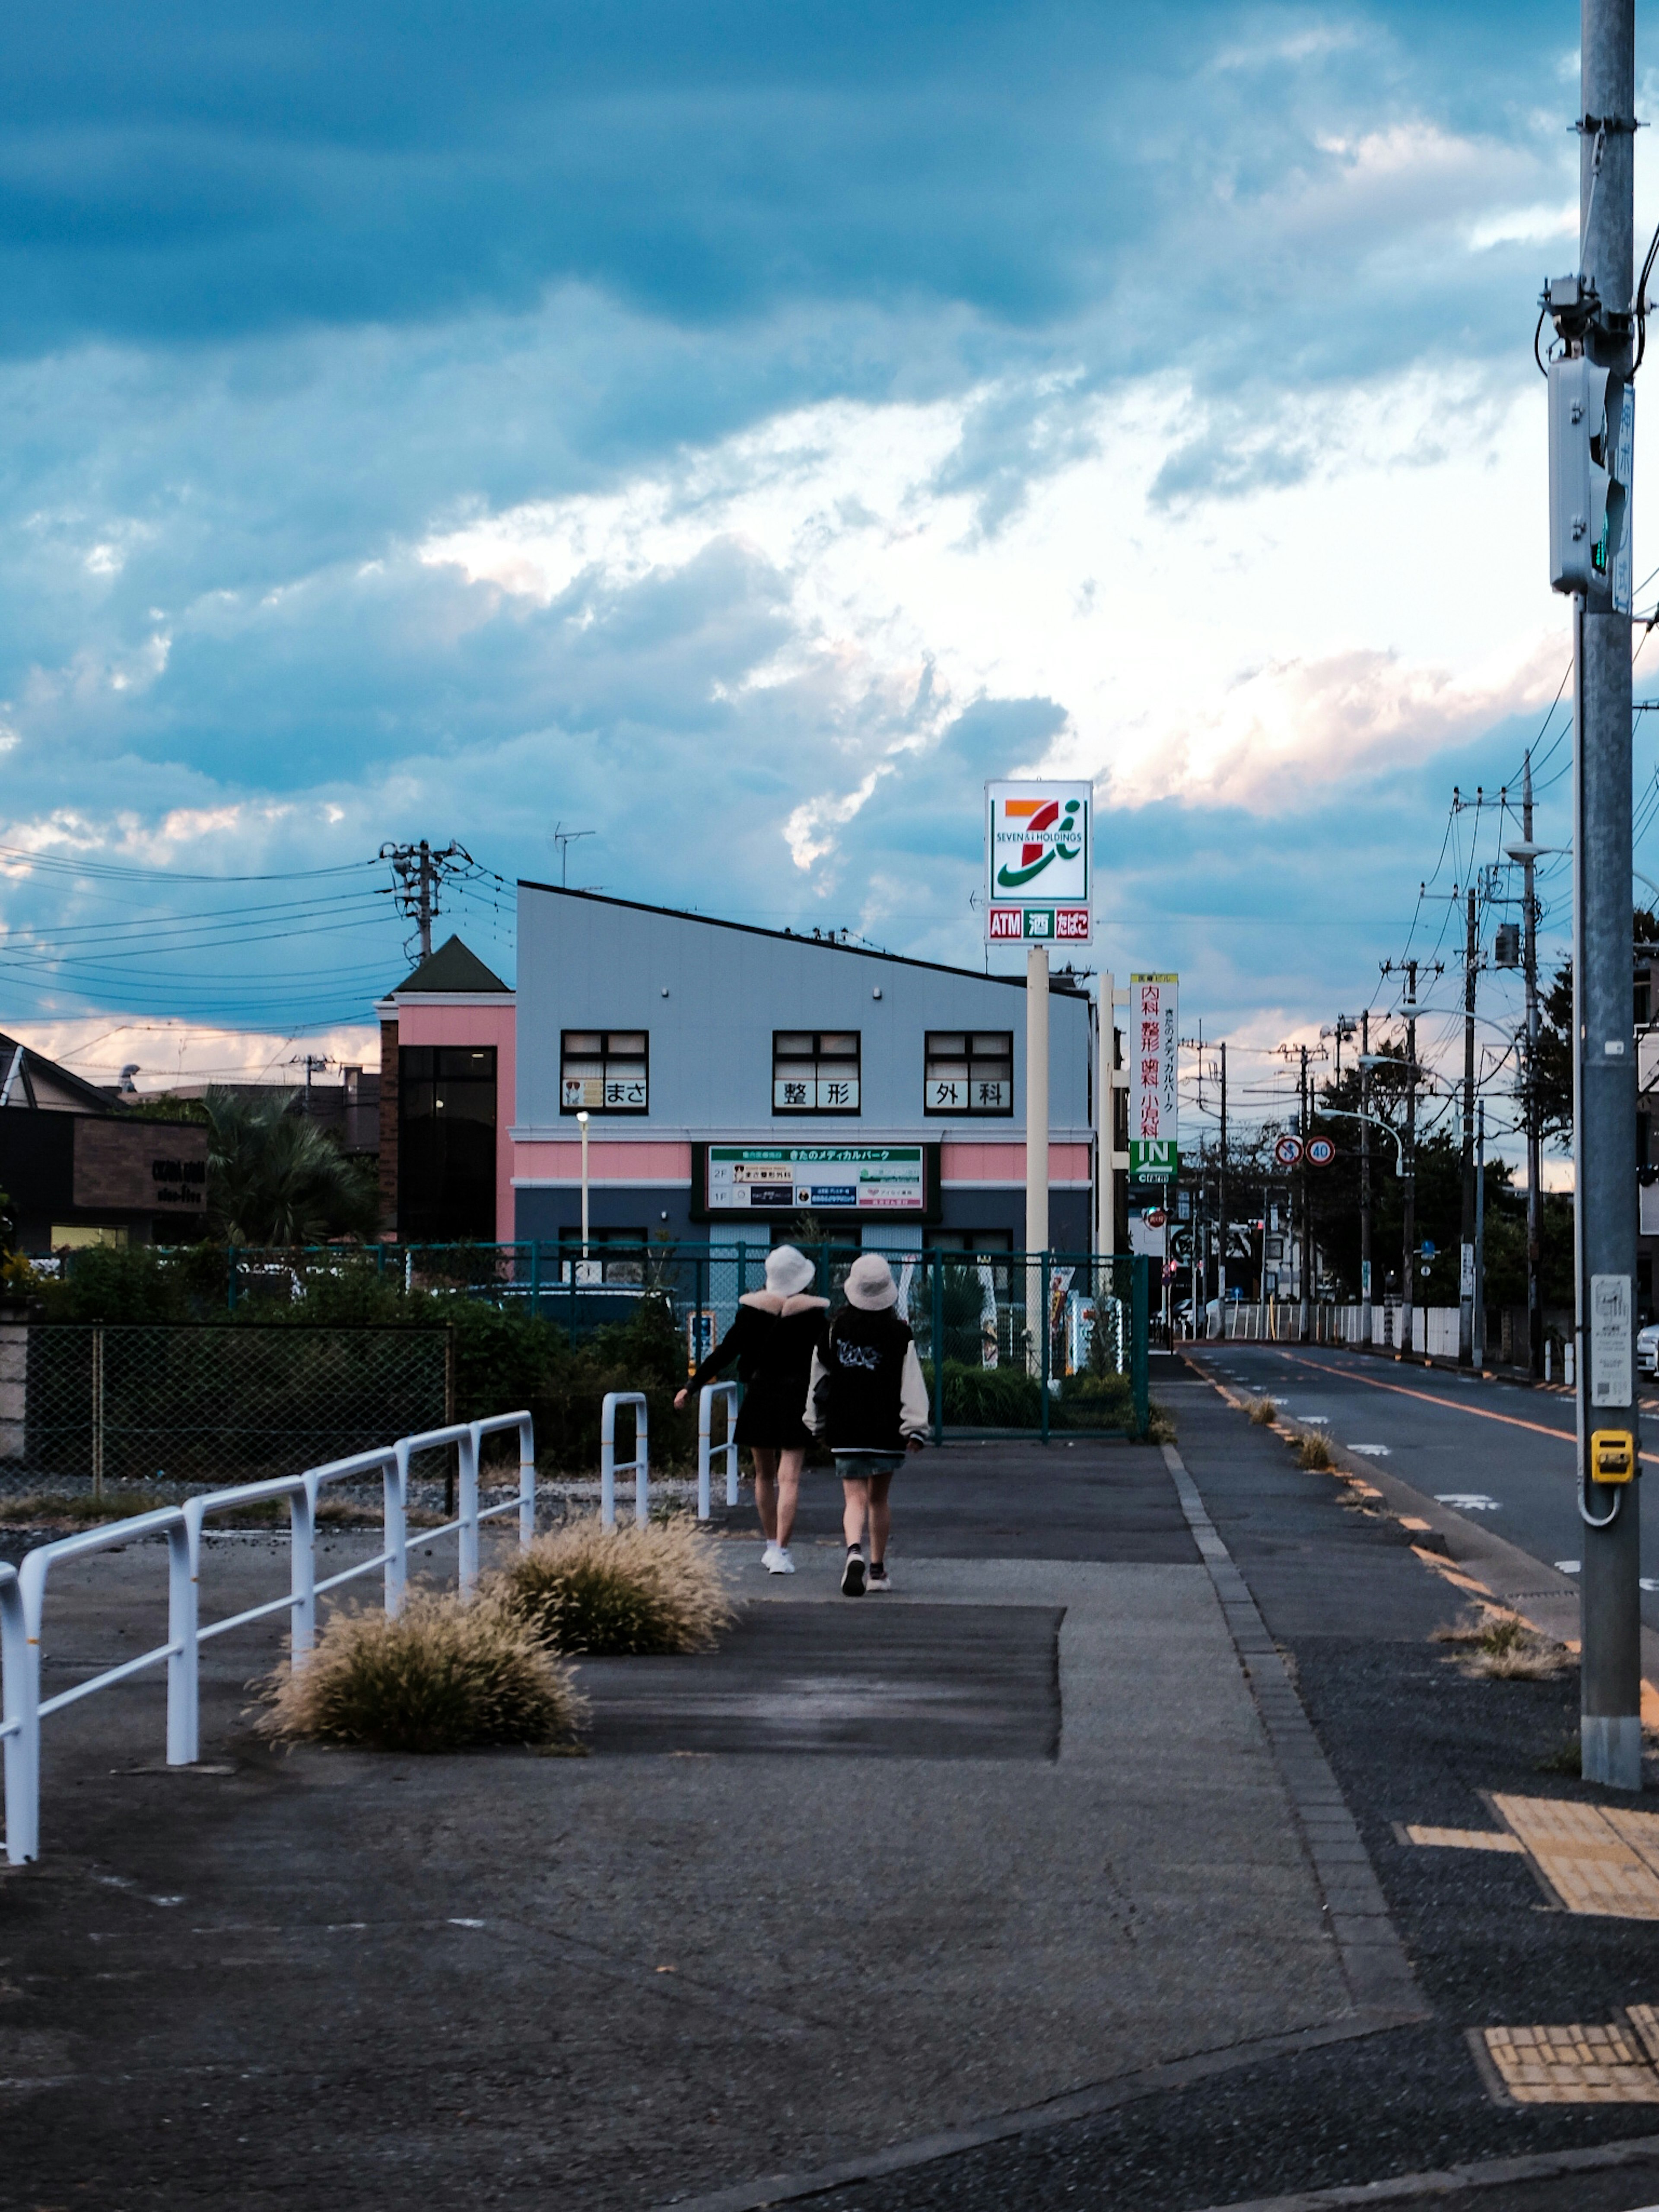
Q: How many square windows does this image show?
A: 3